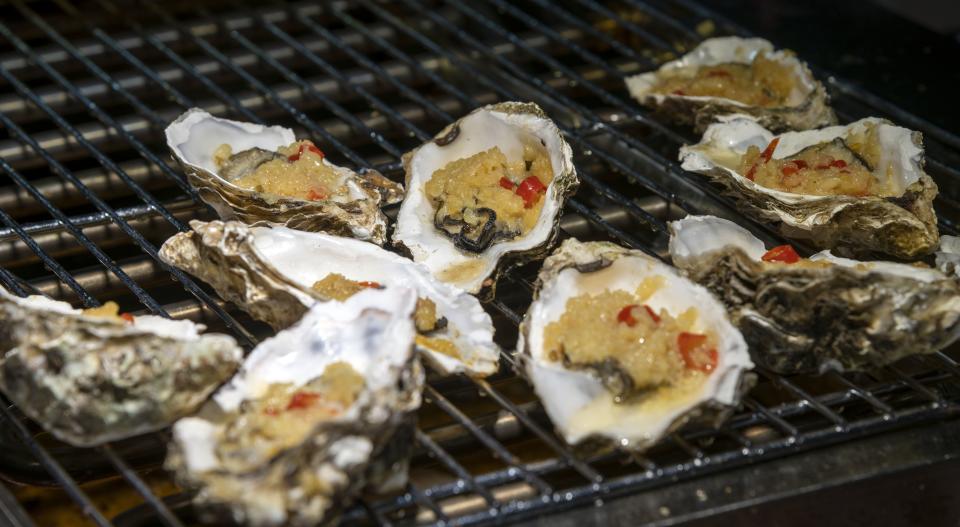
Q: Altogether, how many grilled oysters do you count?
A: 9